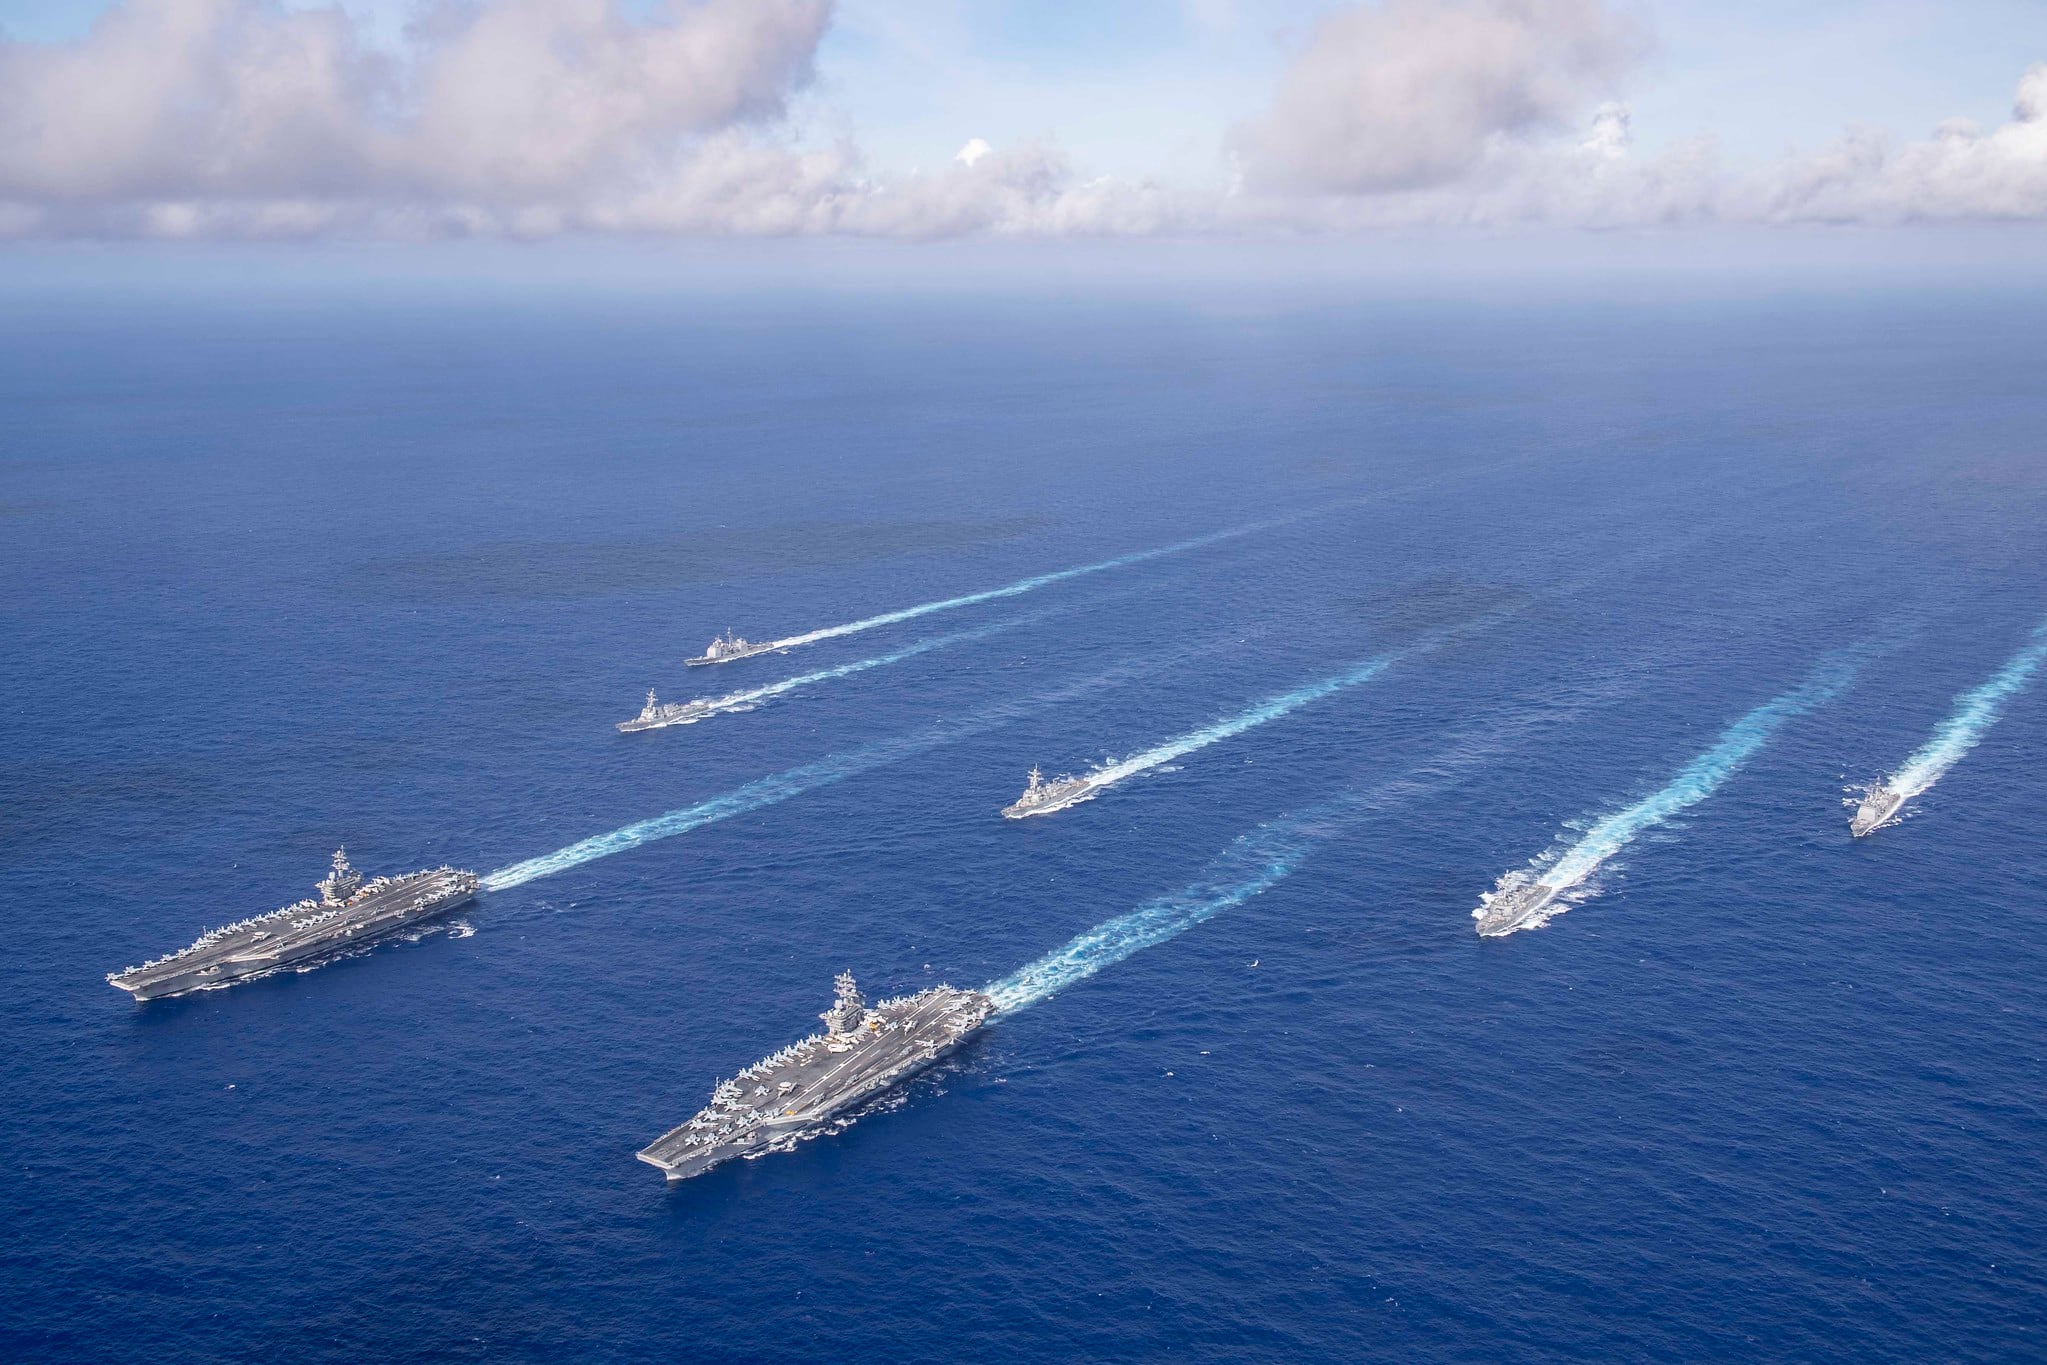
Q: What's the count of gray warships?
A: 7